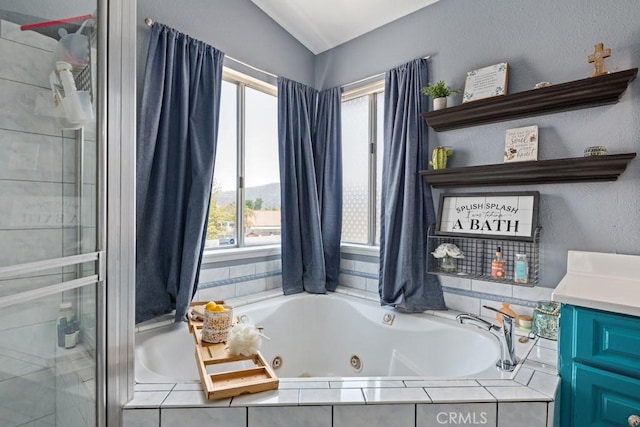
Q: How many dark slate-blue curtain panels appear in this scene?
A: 4